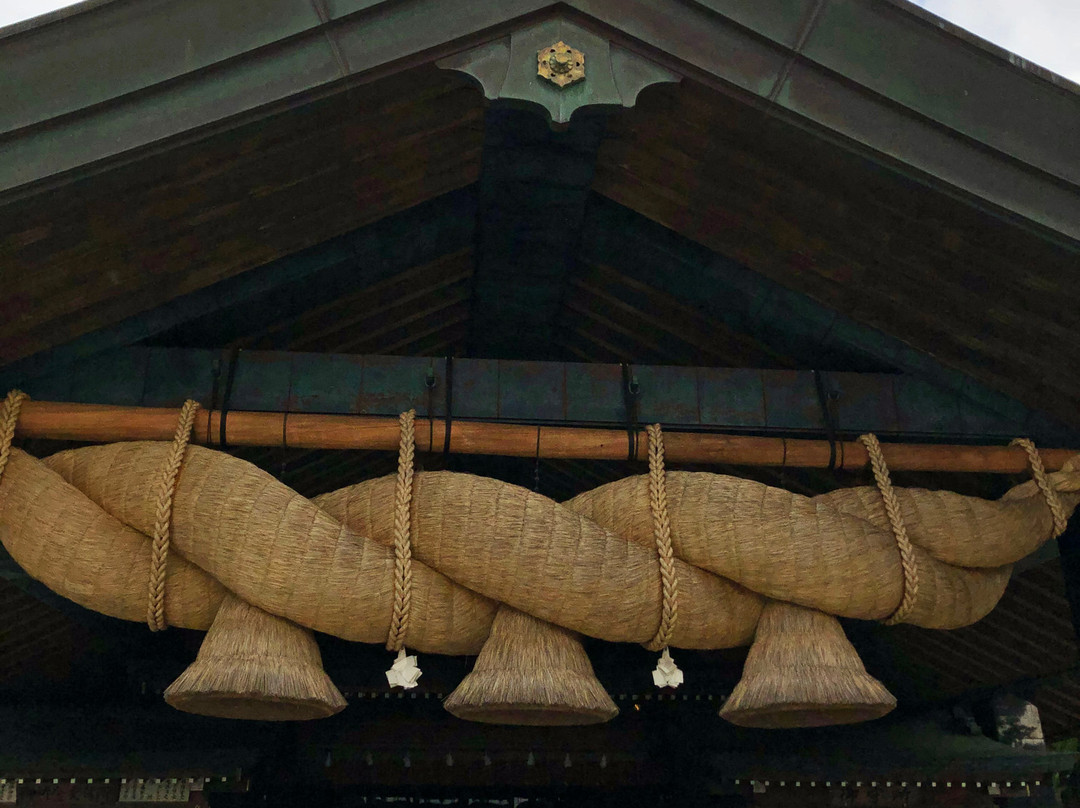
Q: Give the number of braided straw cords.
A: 6